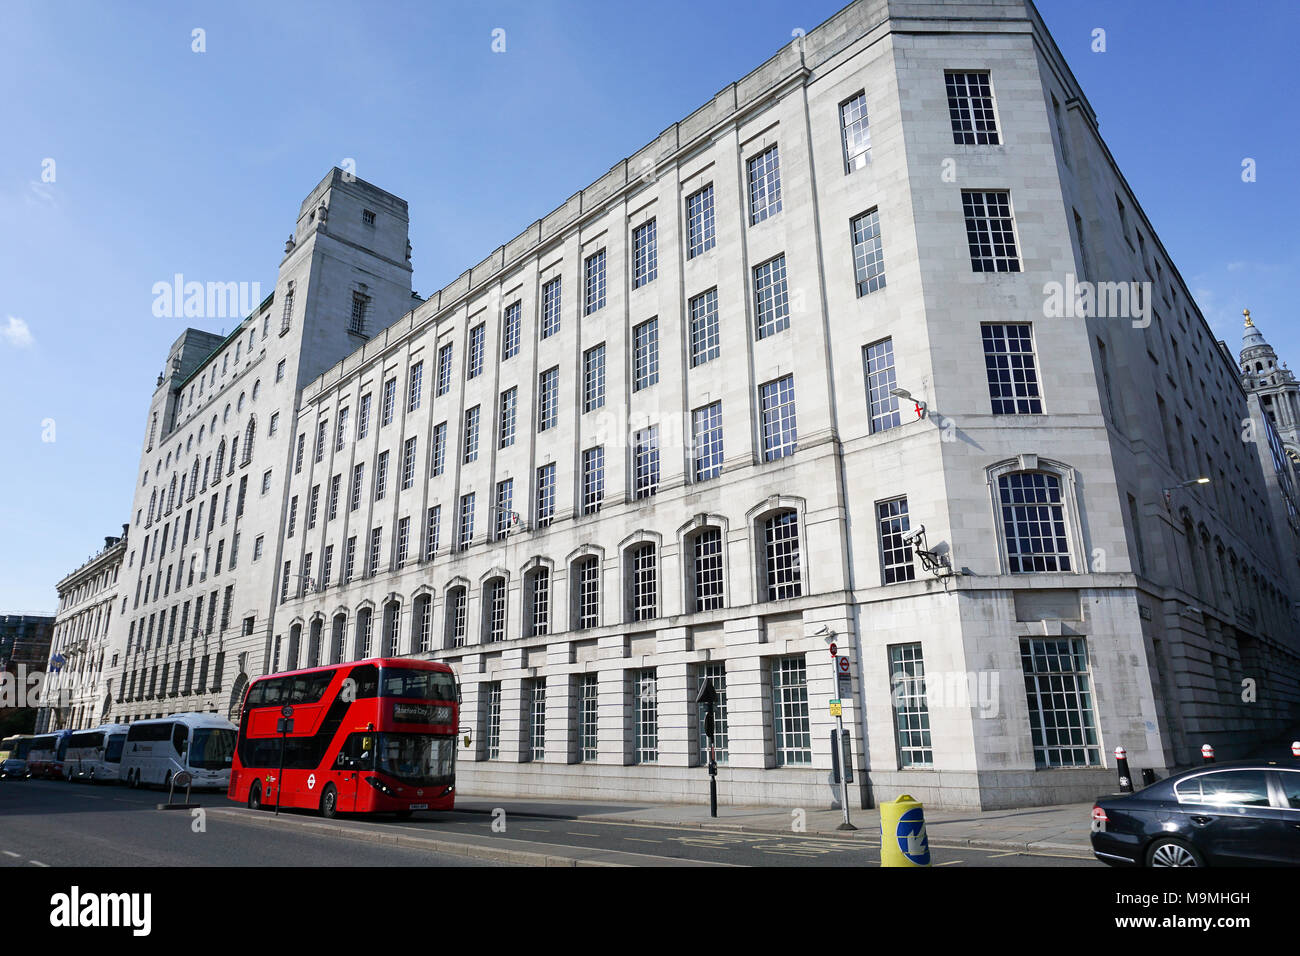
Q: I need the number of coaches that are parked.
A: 4